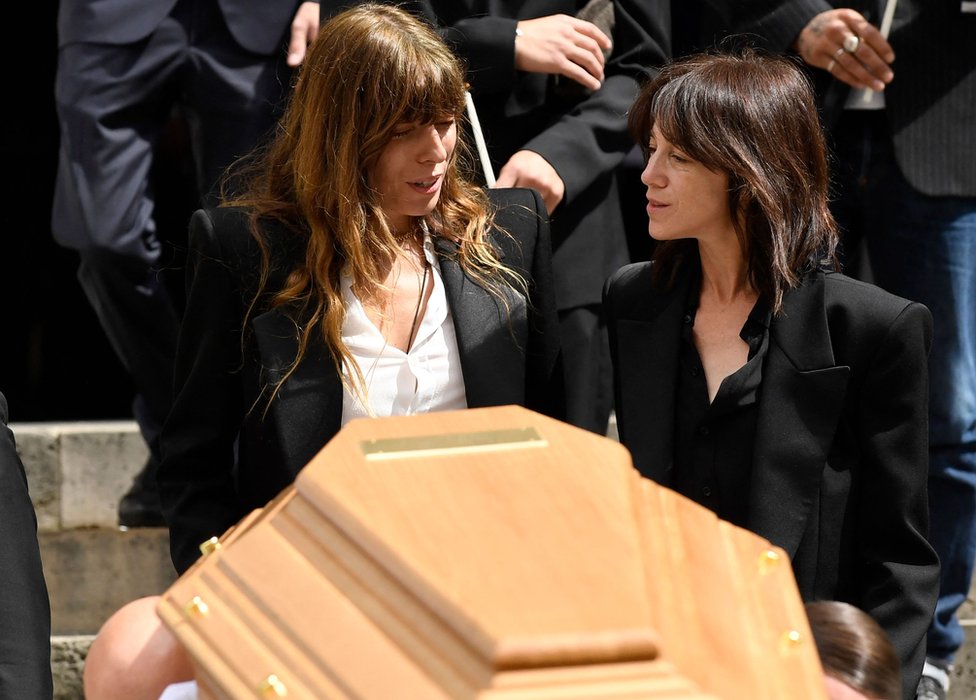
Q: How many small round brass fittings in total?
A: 5